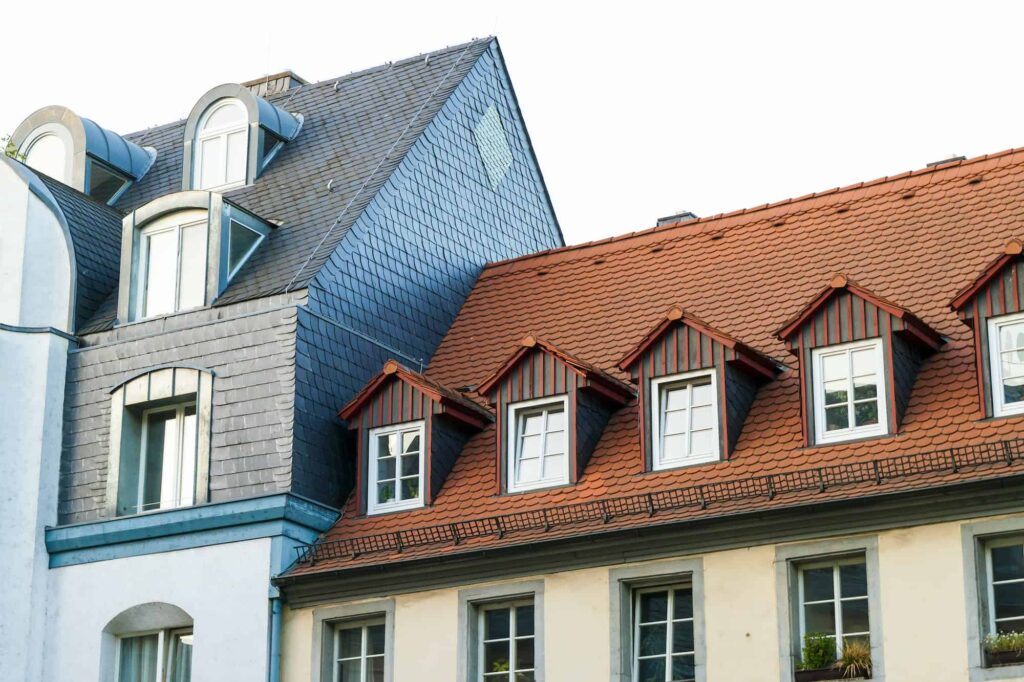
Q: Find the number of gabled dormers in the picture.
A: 5